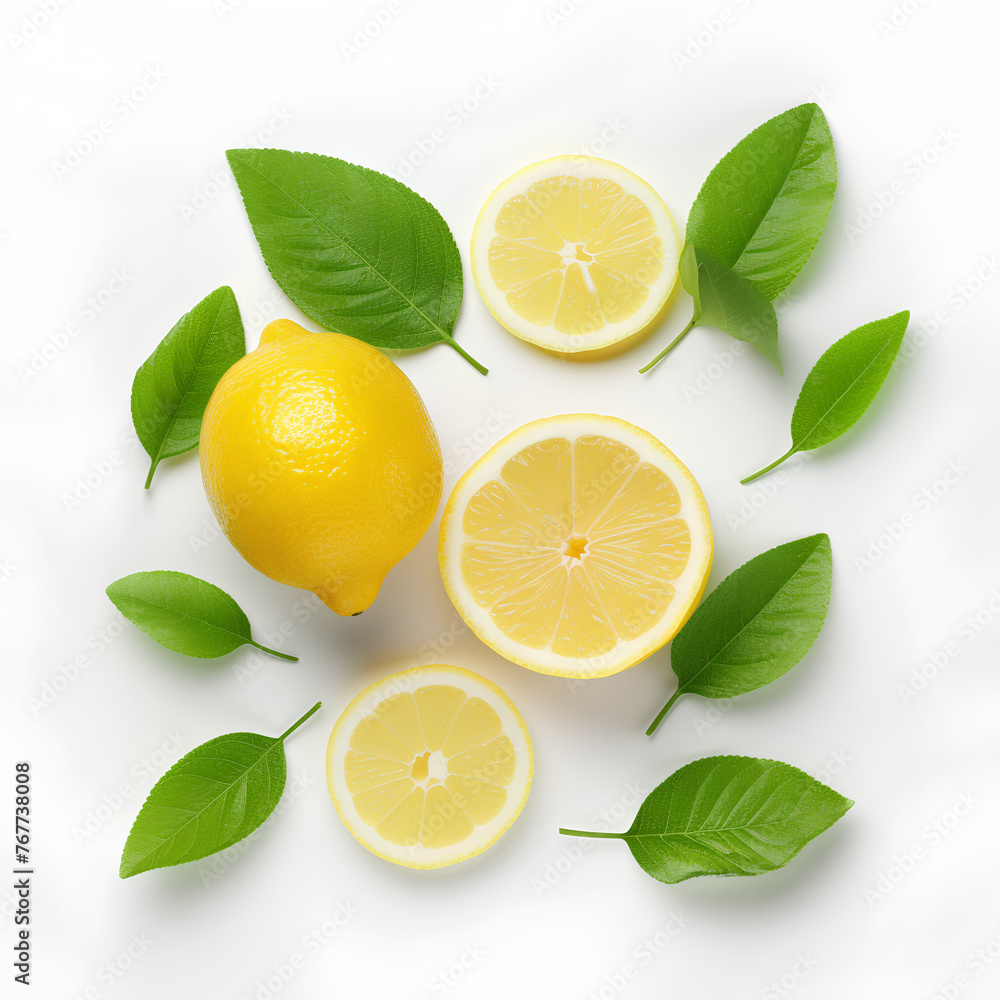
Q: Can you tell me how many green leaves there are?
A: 9